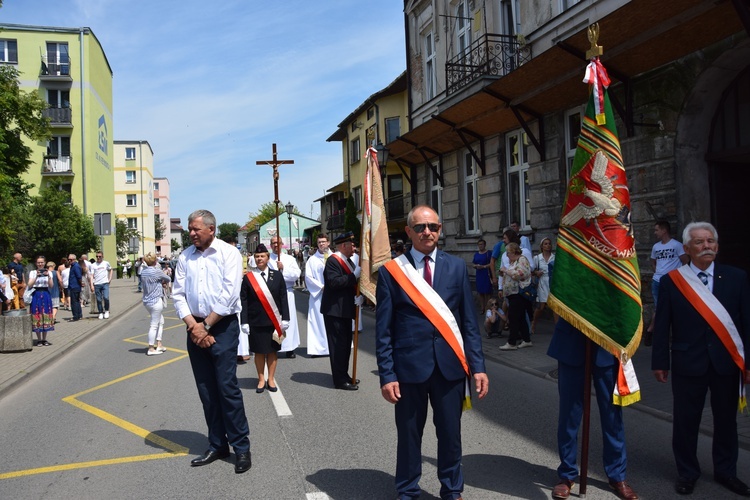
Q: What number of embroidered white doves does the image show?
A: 1